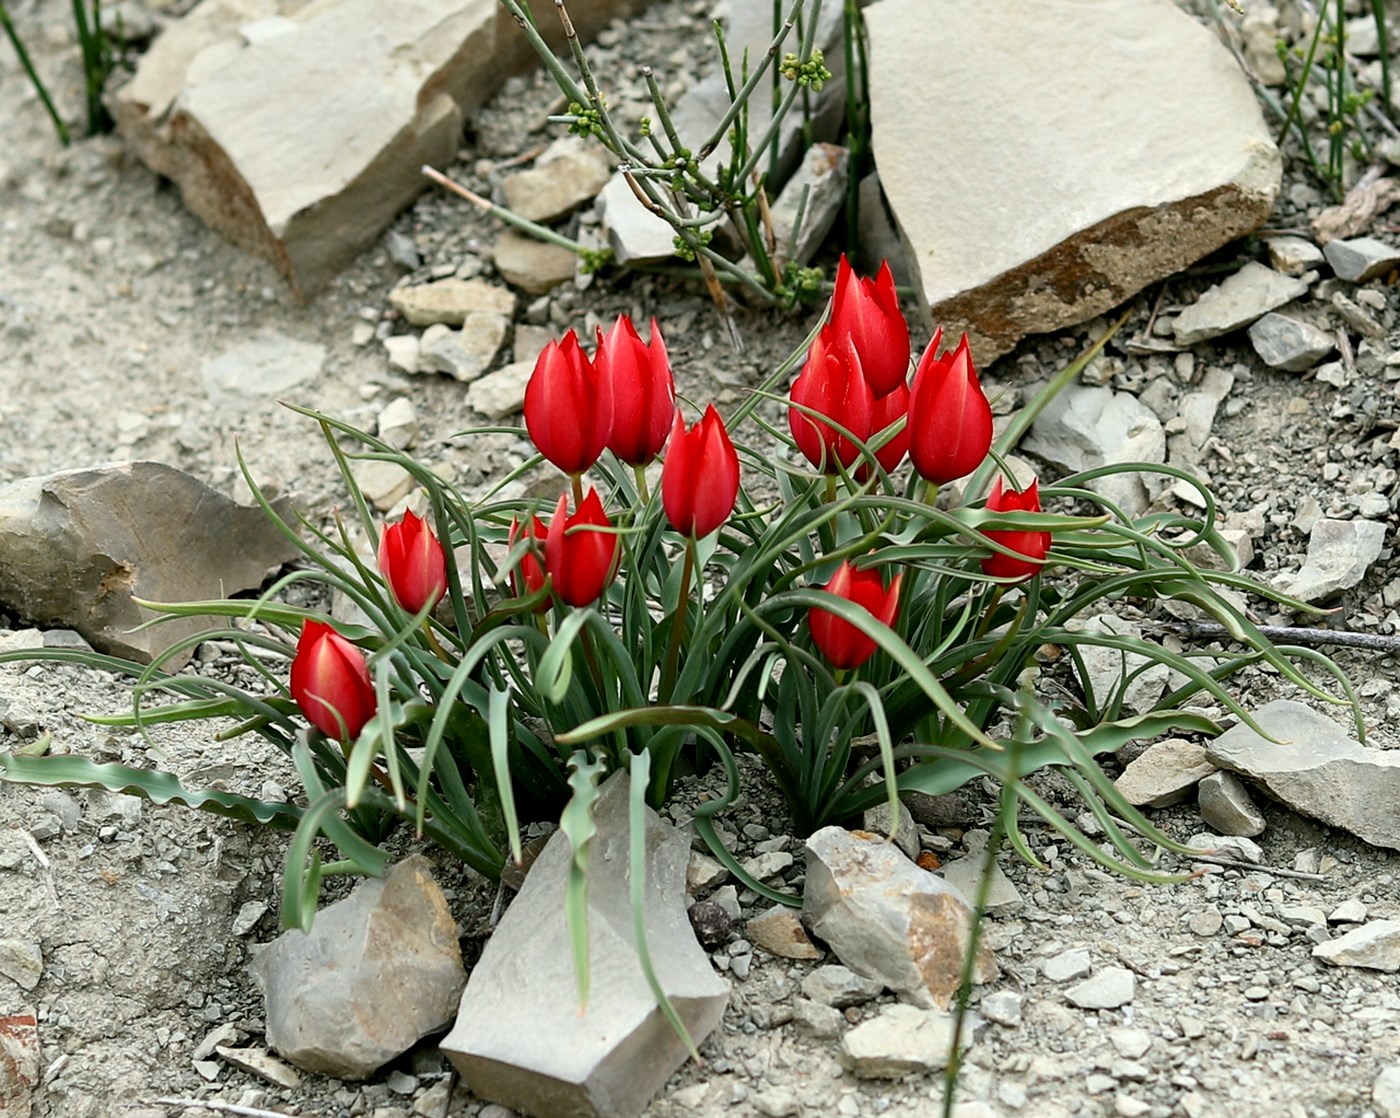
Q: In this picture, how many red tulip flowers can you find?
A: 13